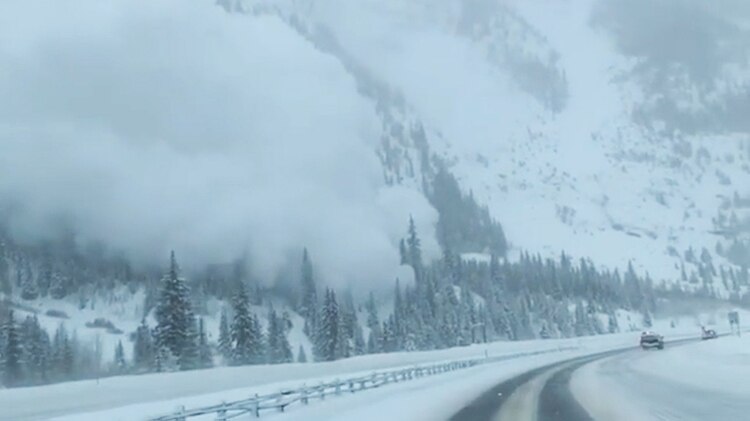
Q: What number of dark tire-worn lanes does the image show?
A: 2